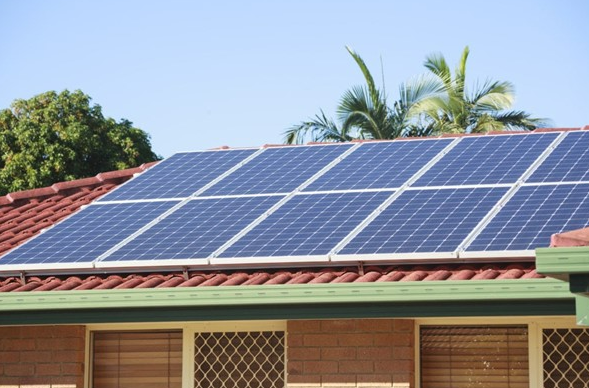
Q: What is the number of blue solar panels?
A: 10